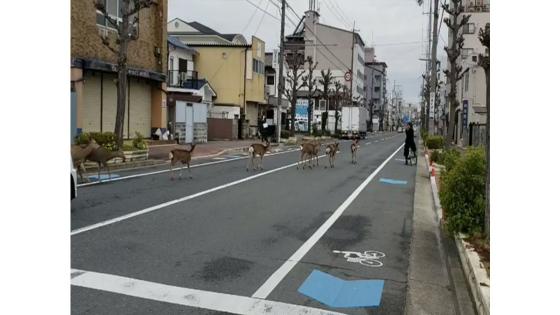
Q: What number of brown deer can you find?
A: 8